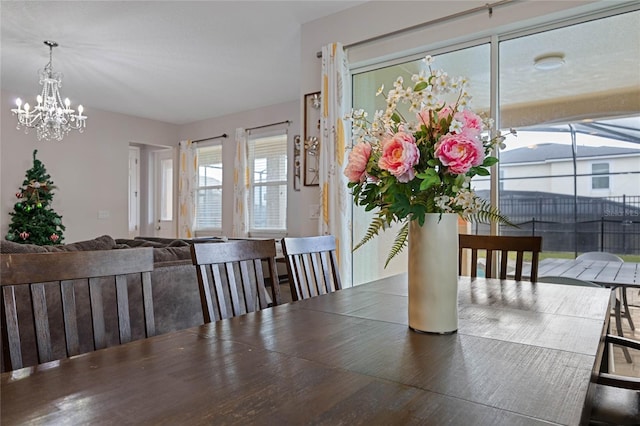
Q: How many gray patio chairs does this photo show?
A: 2